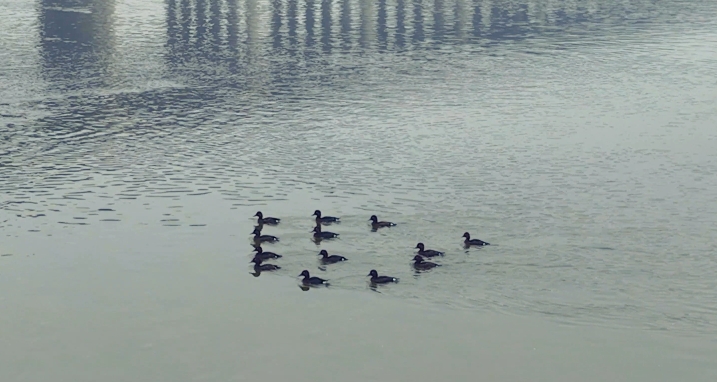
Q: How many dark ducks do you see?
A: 13